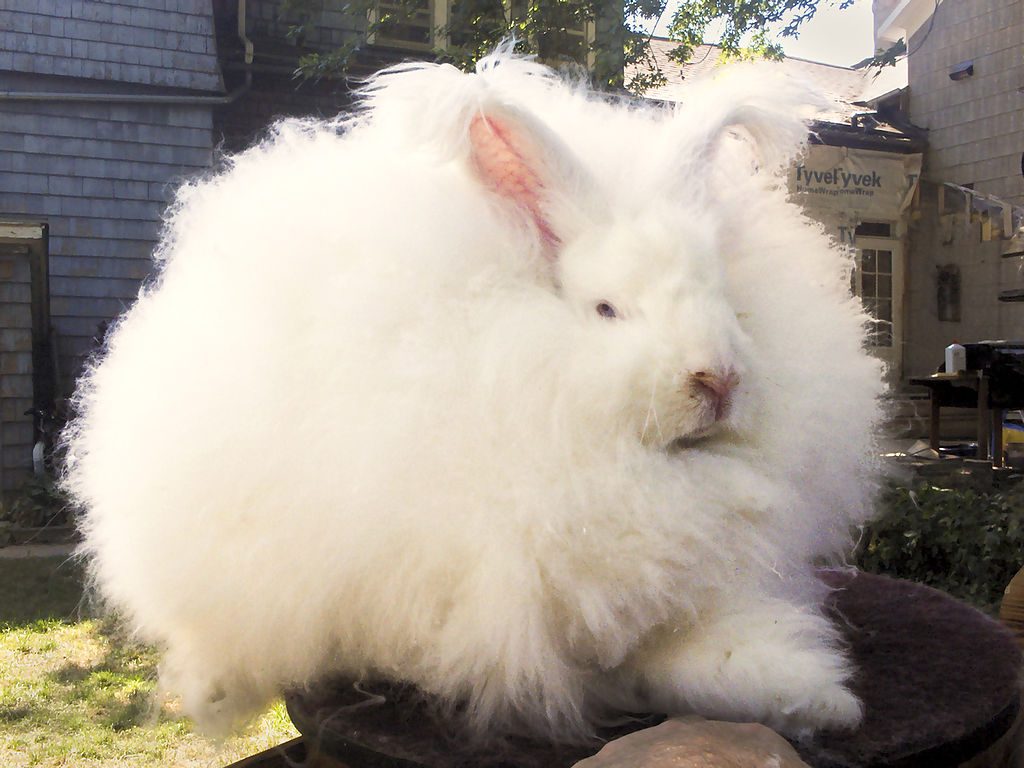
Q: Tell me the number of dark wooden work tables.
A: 1